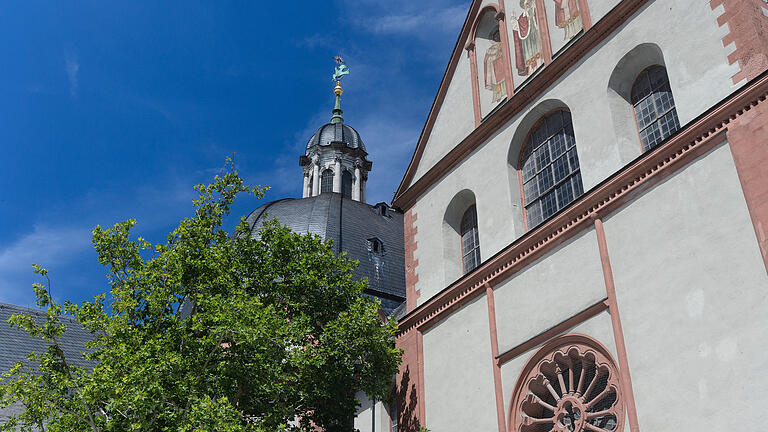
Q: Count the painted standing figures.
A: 3